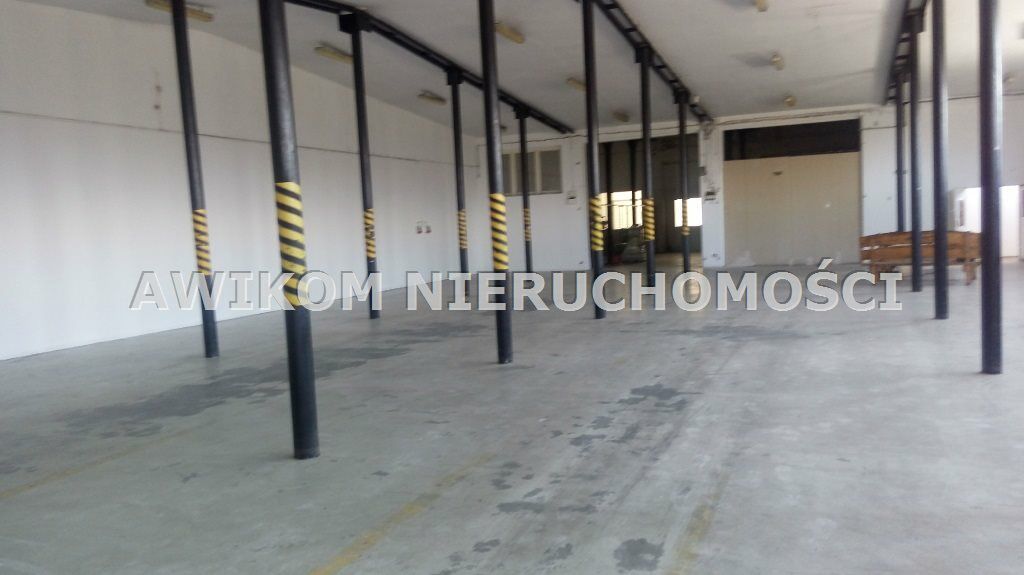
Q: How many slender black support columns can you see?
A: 13